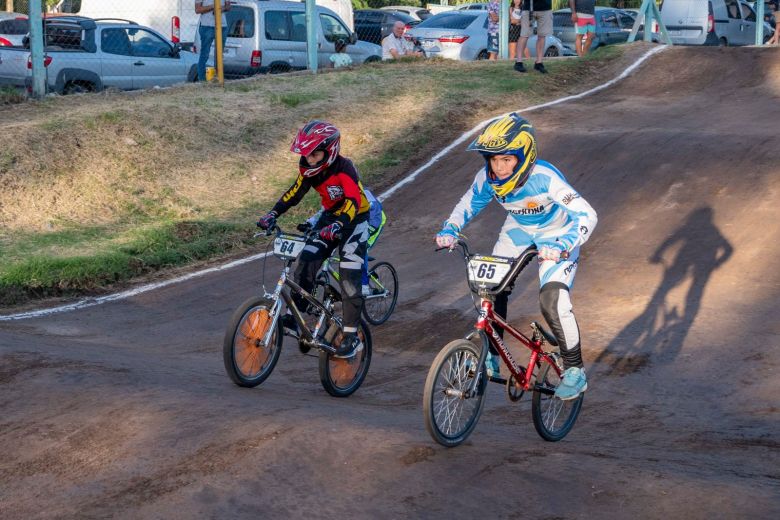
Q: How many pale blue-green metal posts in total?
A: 5